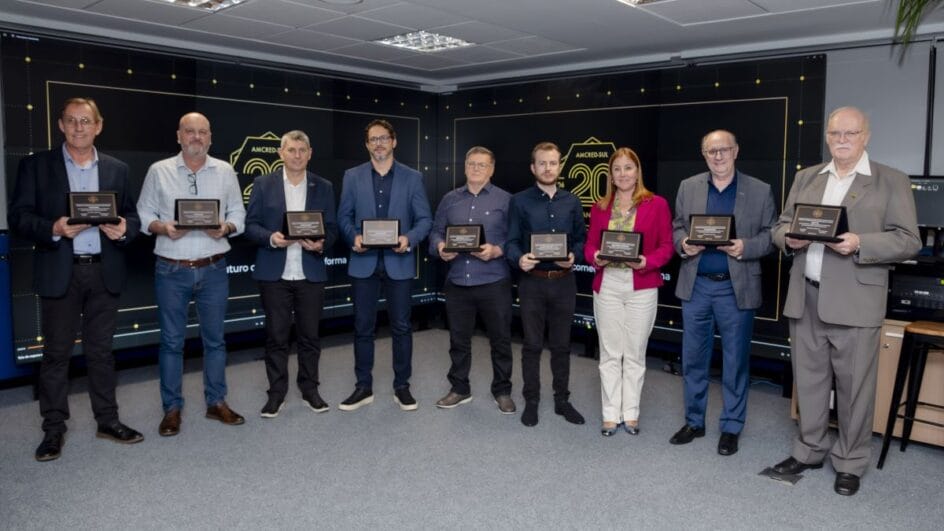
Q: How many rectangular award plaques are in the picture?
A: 9